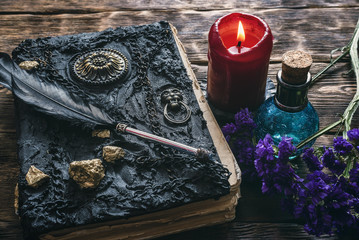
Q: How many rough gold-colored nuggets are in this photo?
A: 5